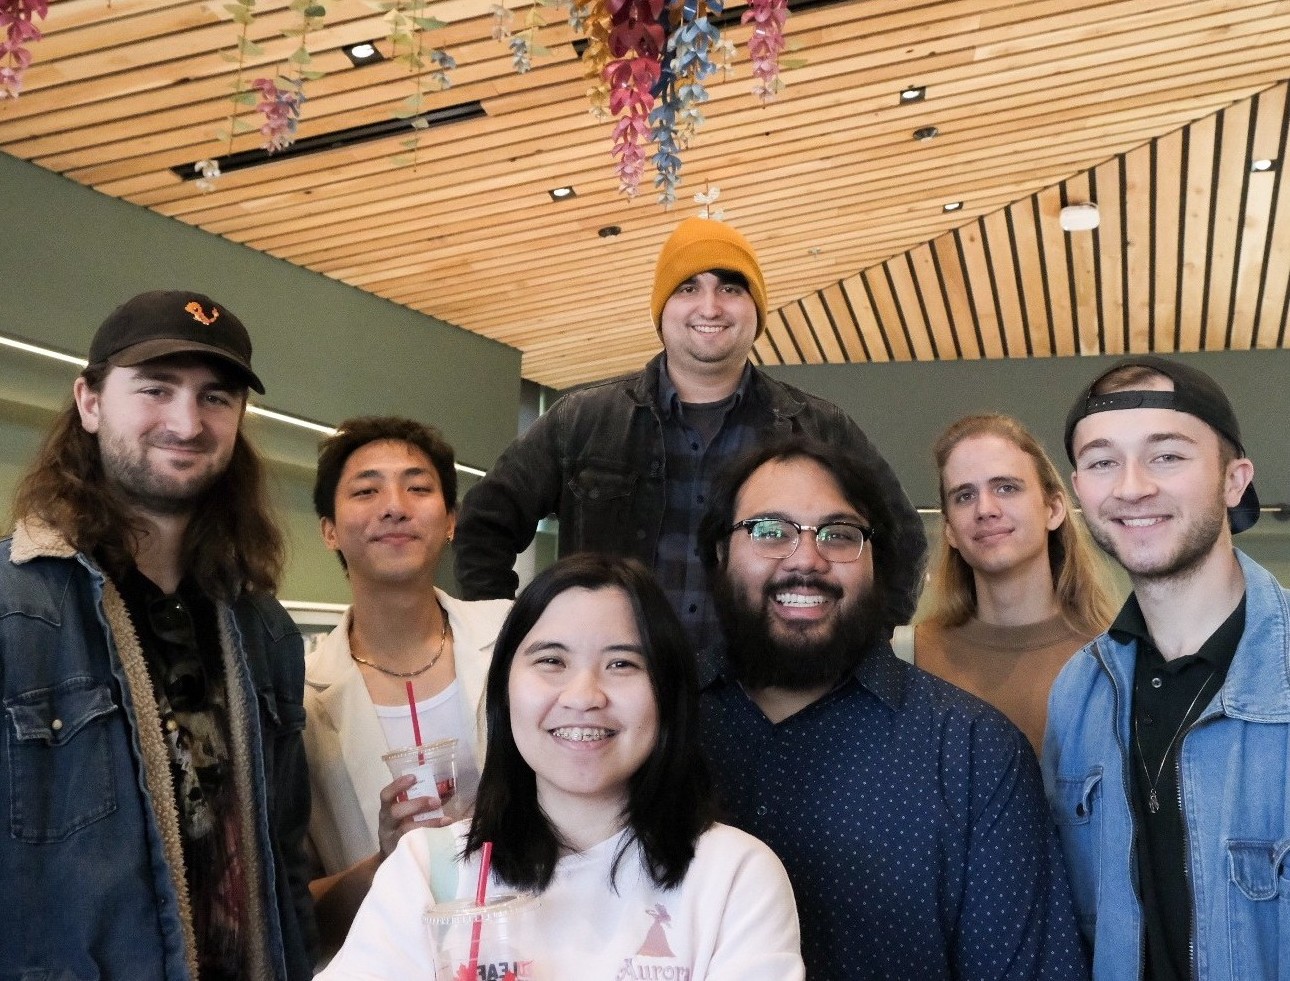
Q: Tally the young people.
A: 7